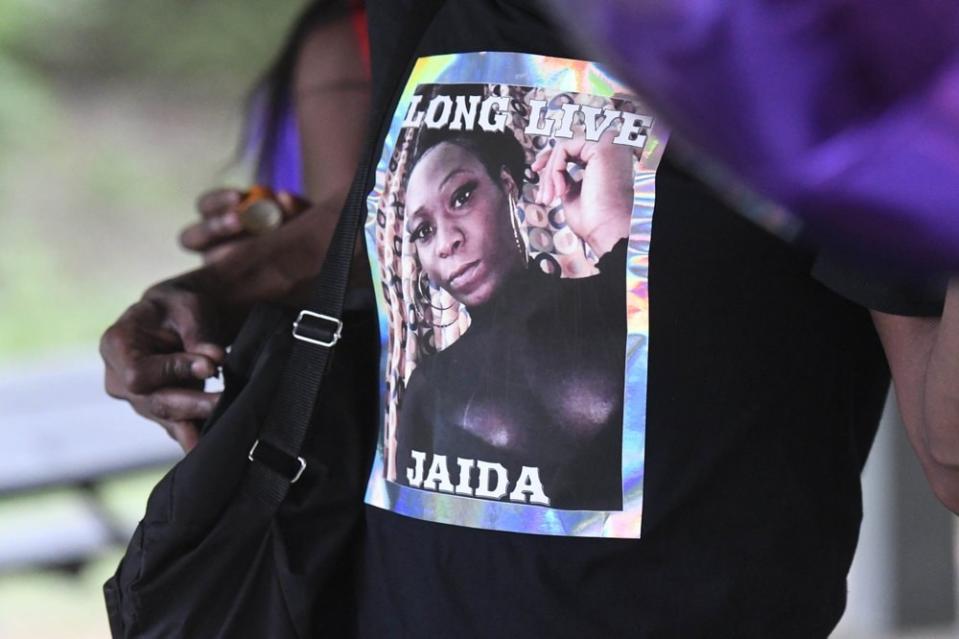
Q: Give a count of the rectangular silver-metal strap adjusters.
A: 2